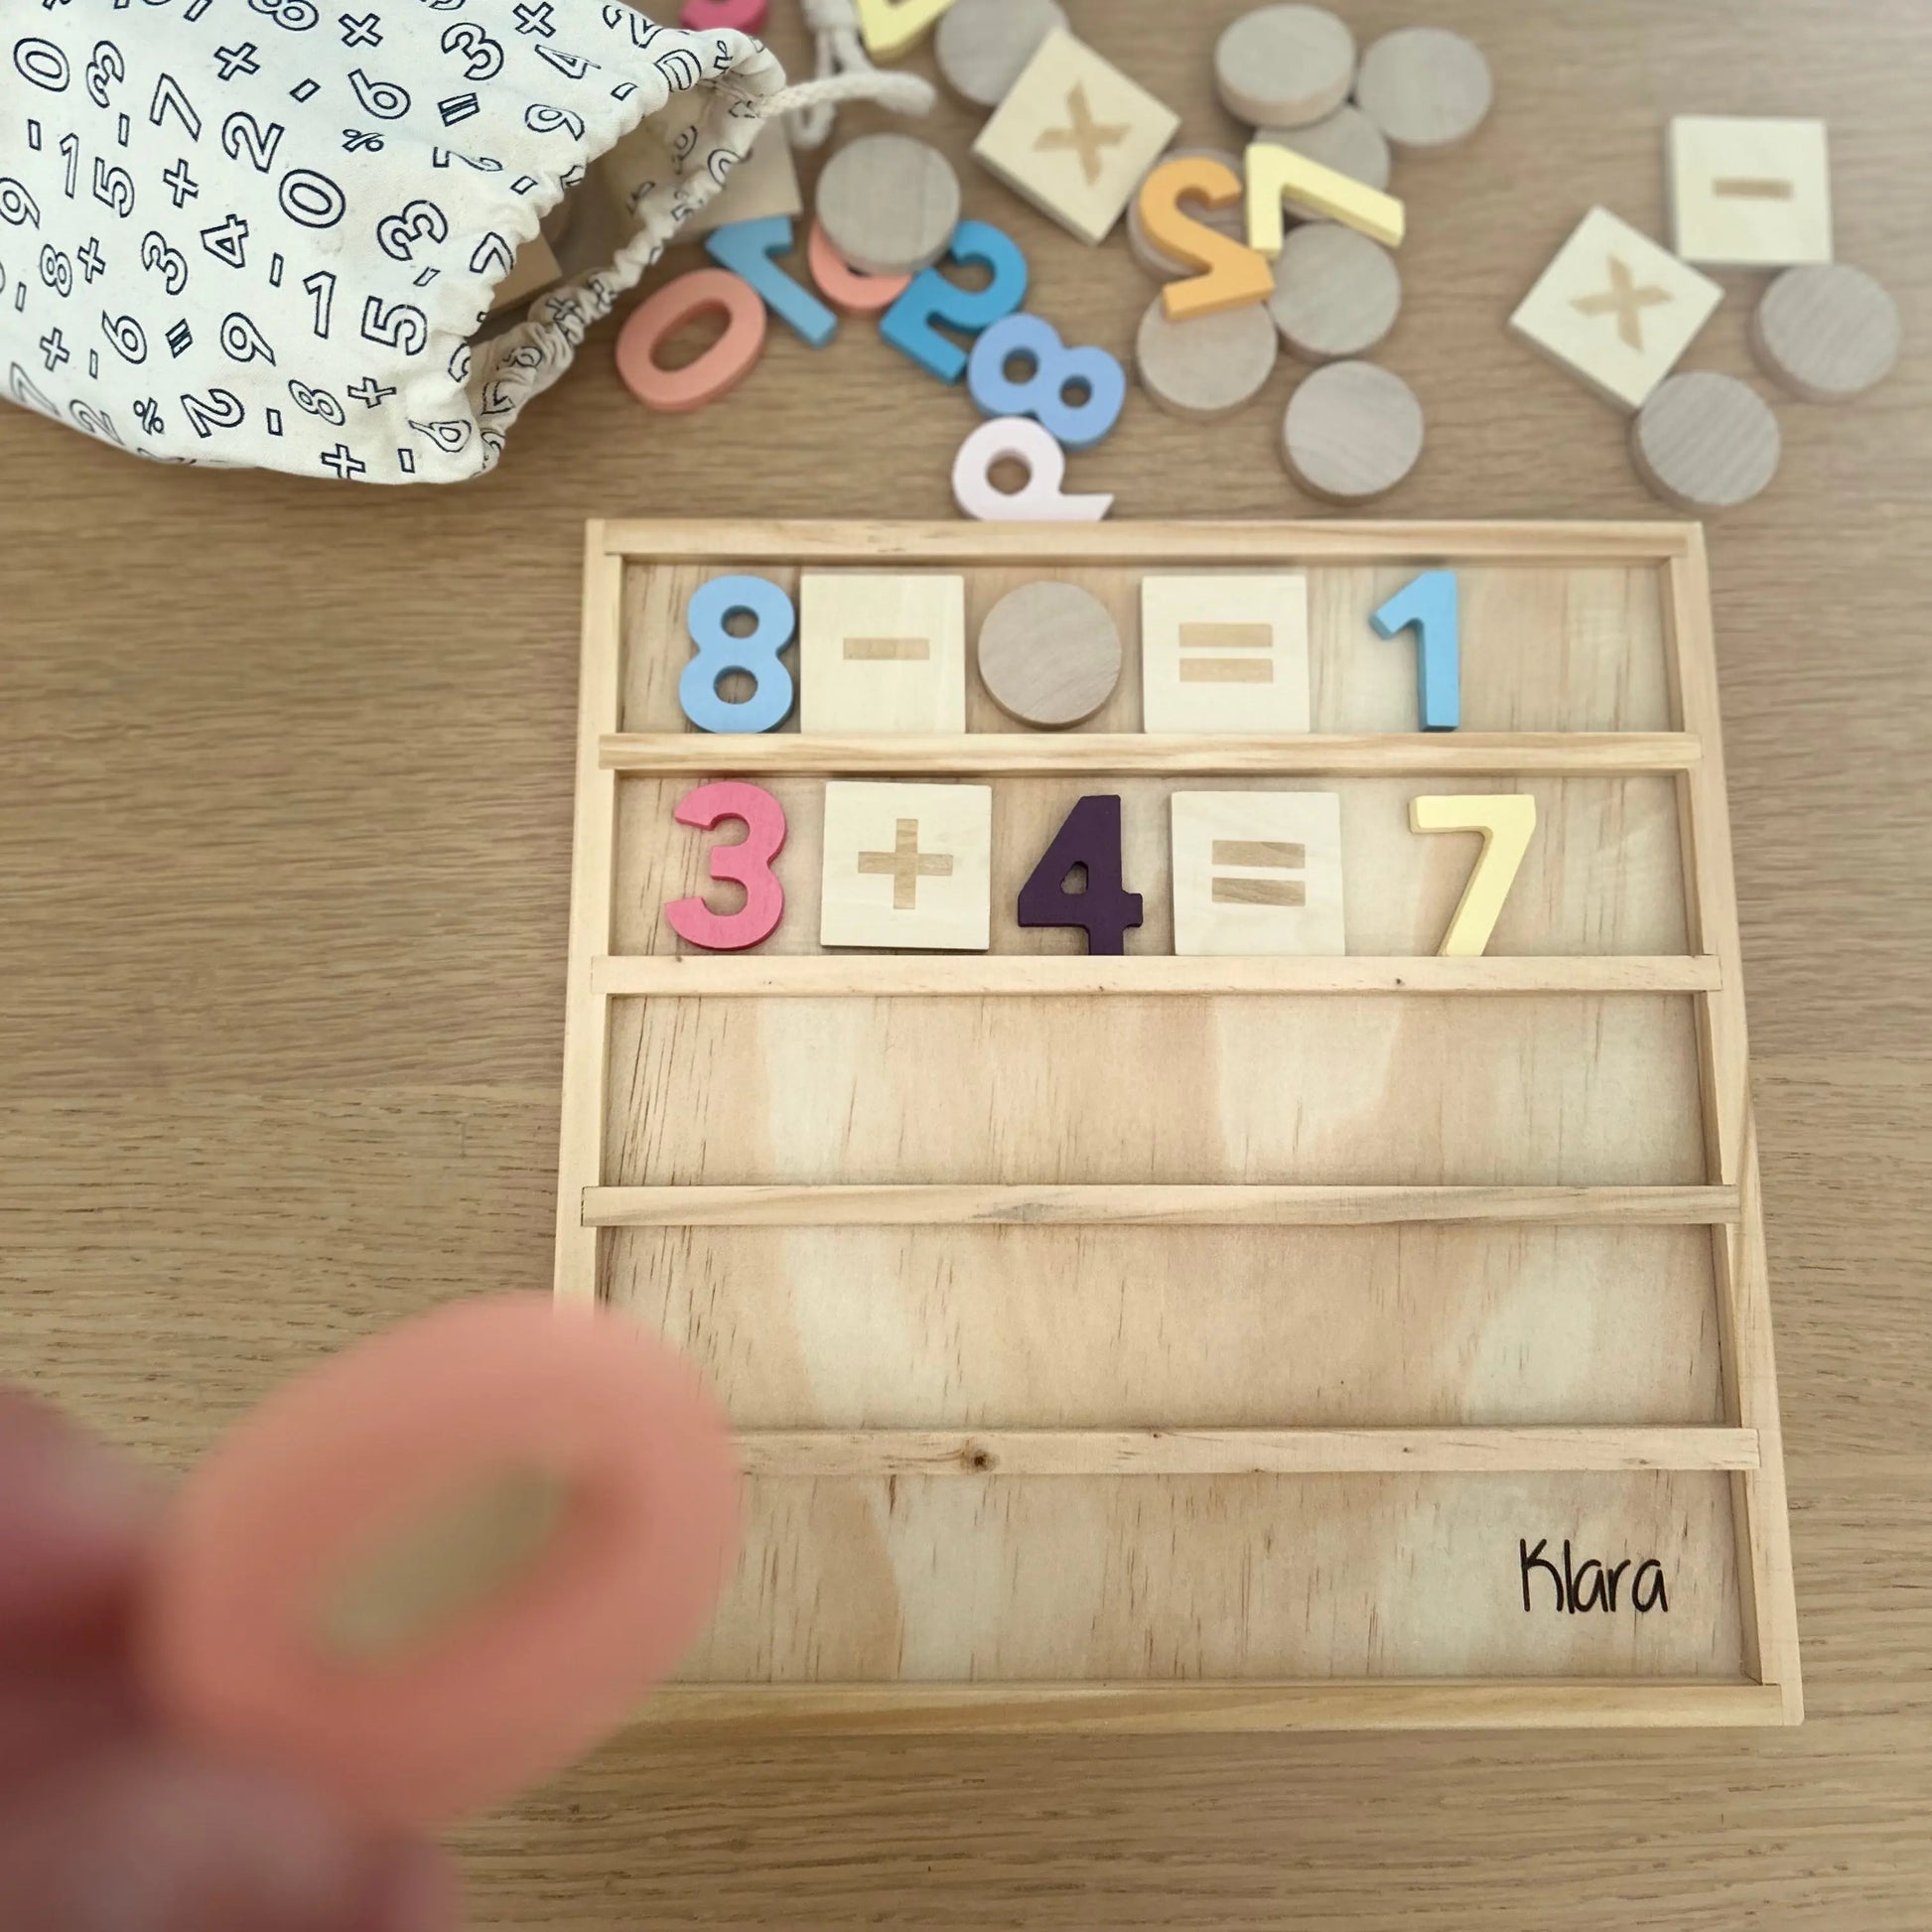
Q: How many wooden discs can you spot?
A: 12